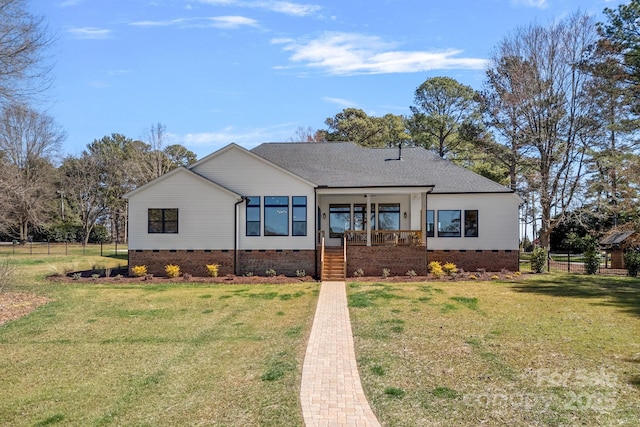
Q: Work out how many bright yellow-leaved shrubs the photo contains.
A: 5